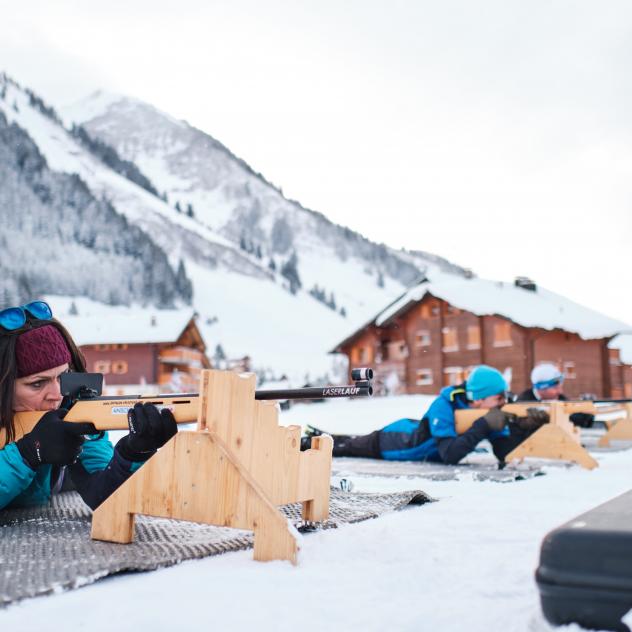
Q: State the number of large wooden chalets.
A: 2